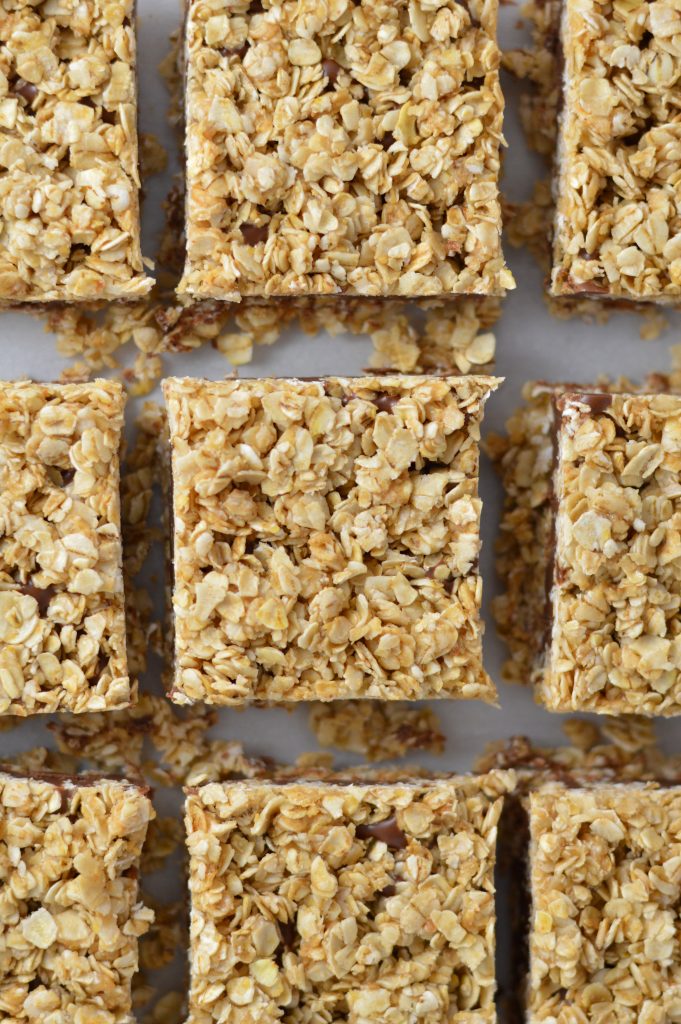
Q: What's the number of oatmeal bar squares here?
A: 9